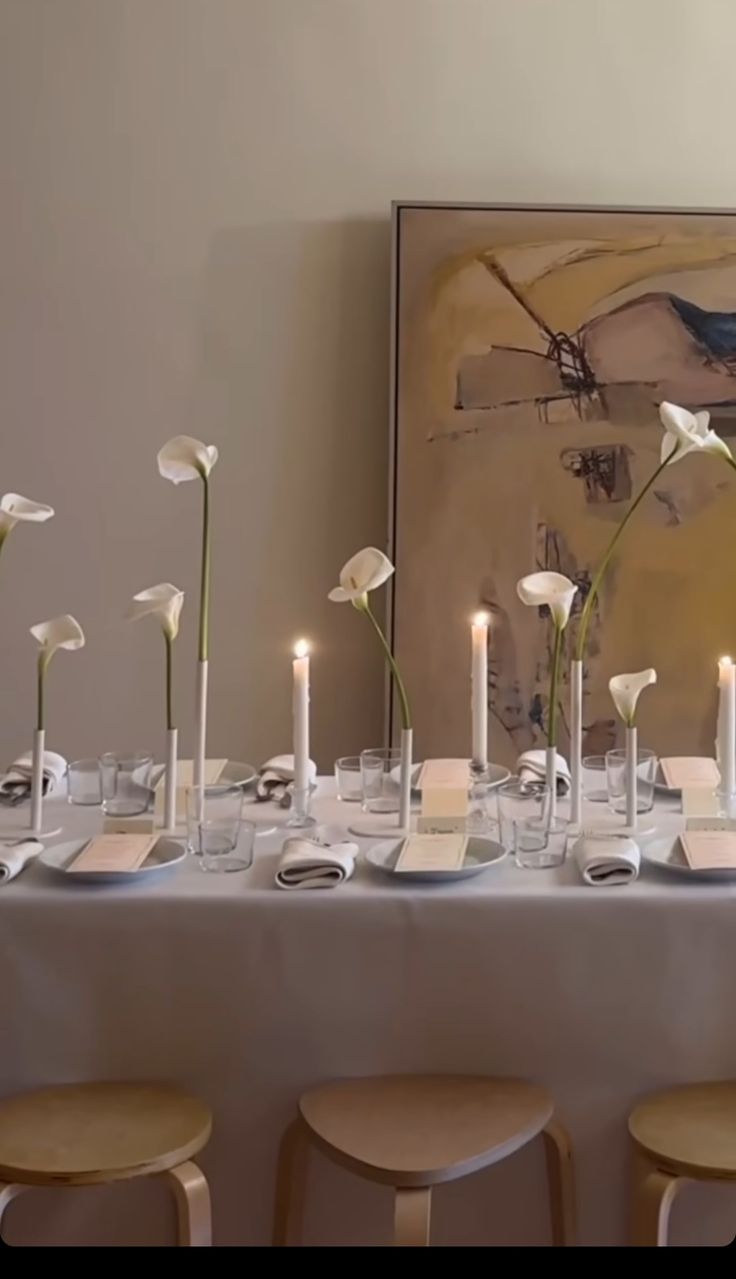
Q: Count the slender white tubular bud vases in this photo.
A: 7